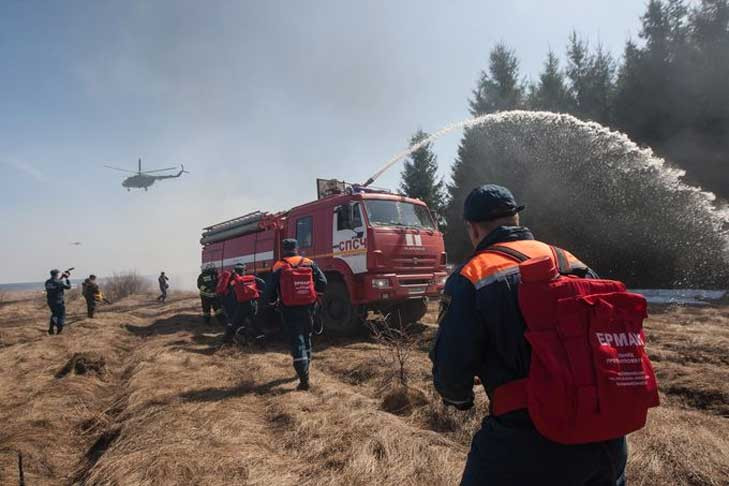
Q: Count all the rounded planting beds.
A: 0